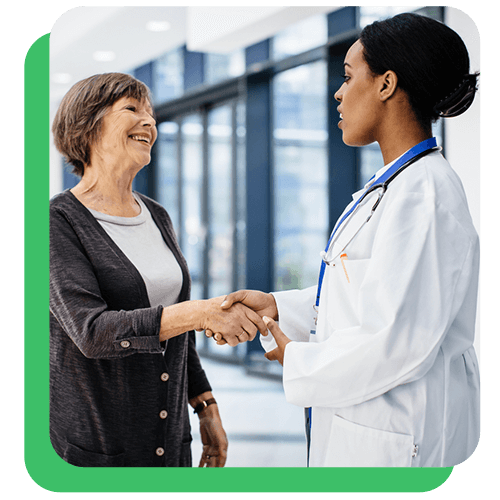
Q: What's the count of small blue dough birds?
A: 0